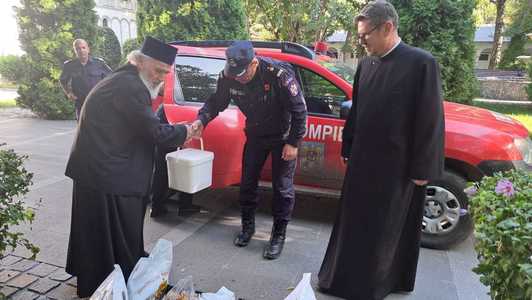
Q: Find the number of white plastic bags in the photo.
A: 4